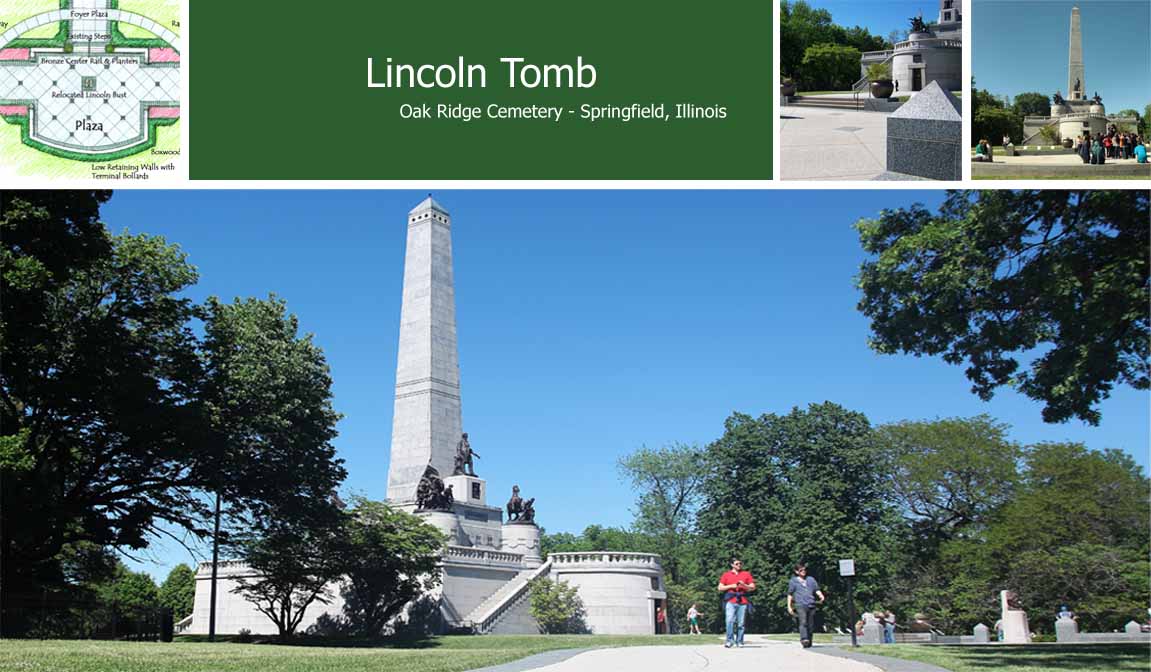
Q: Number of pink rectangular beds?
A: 4